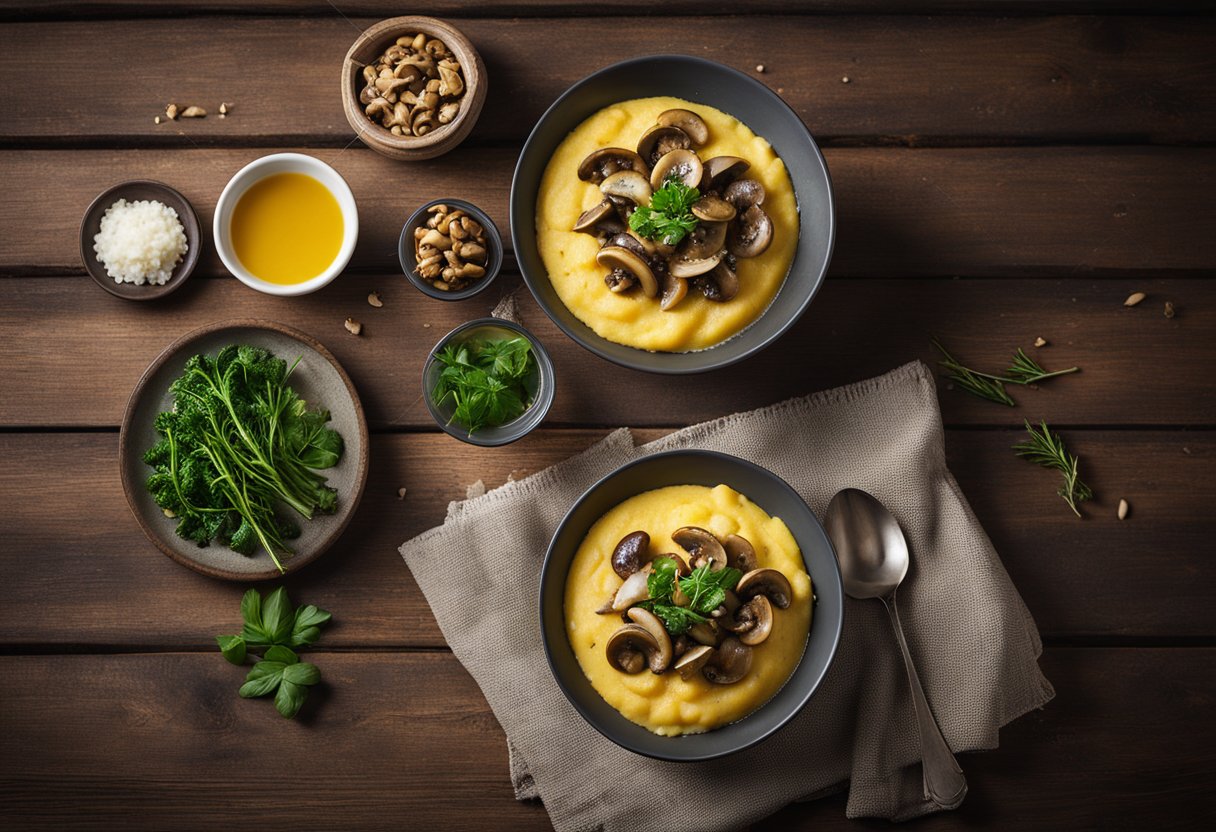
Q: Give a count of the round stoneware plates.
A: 1